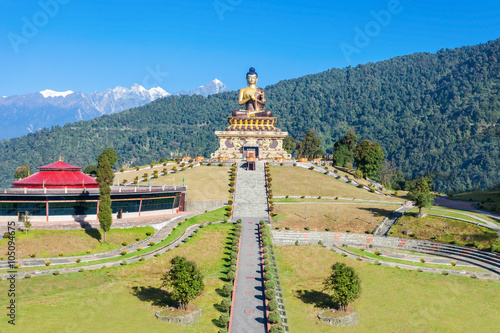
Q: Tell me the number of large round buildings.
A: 1